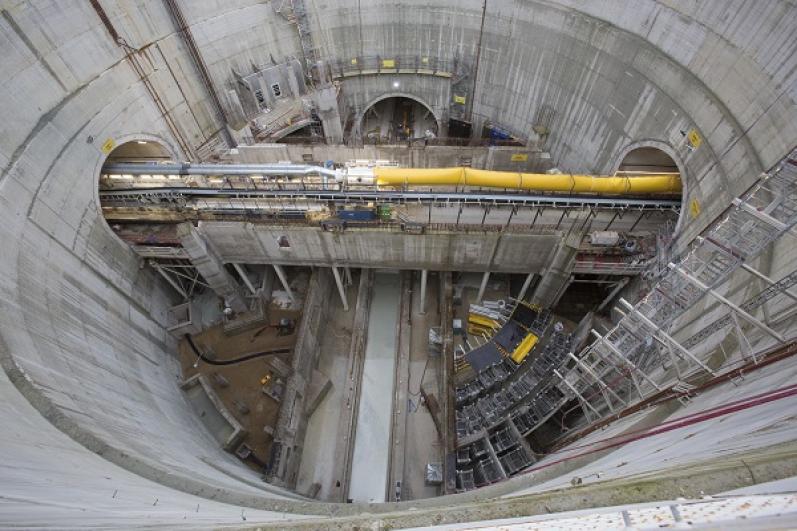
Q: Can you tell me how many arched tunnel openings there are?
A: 3